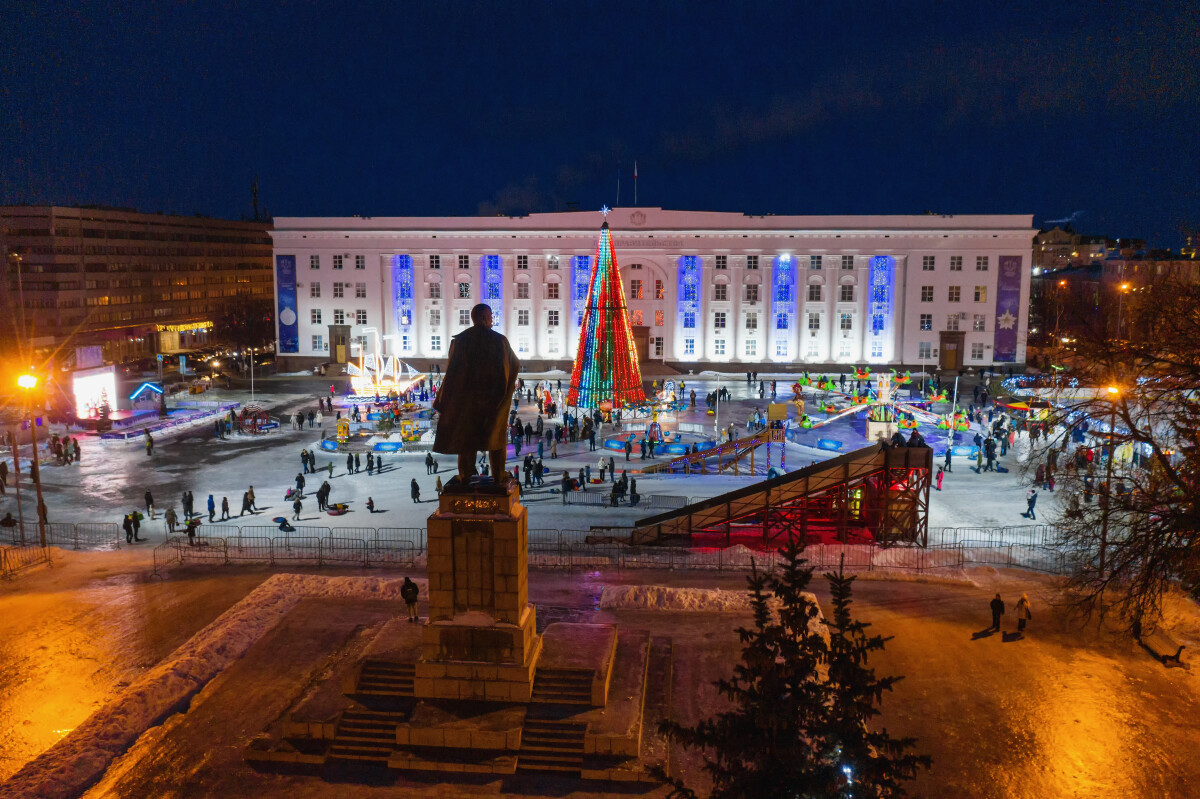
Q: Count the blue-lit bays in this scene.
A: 6